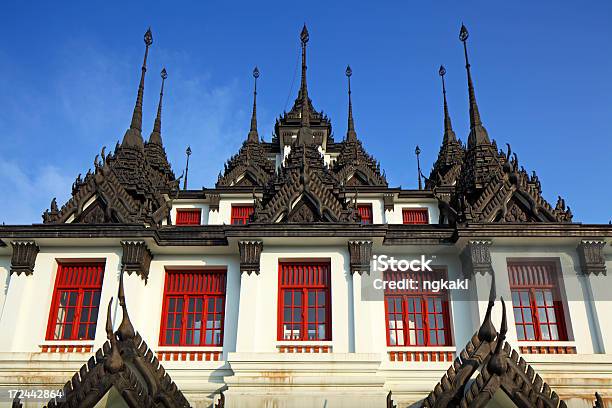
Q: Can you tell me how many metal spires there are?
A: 9